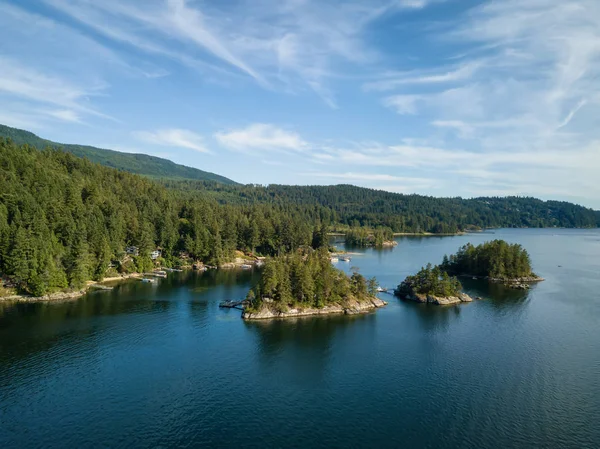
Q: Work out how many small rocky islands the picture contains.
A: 3